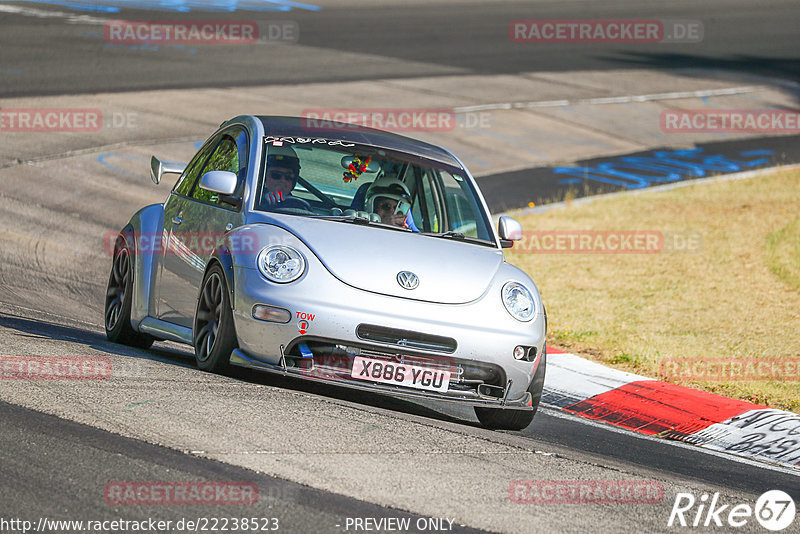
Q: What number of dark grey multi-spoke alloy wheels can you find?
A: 2